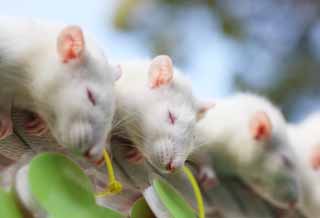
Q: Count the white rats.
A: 4